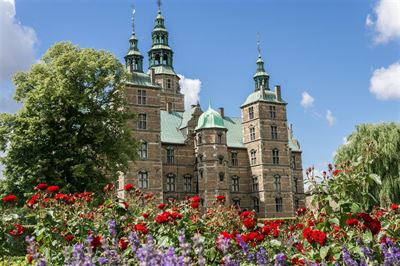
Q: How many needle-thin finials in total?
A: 4